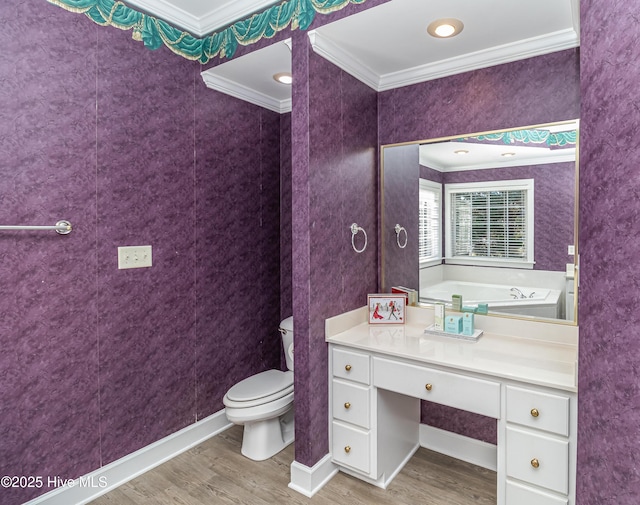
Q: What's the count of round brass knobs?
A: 6